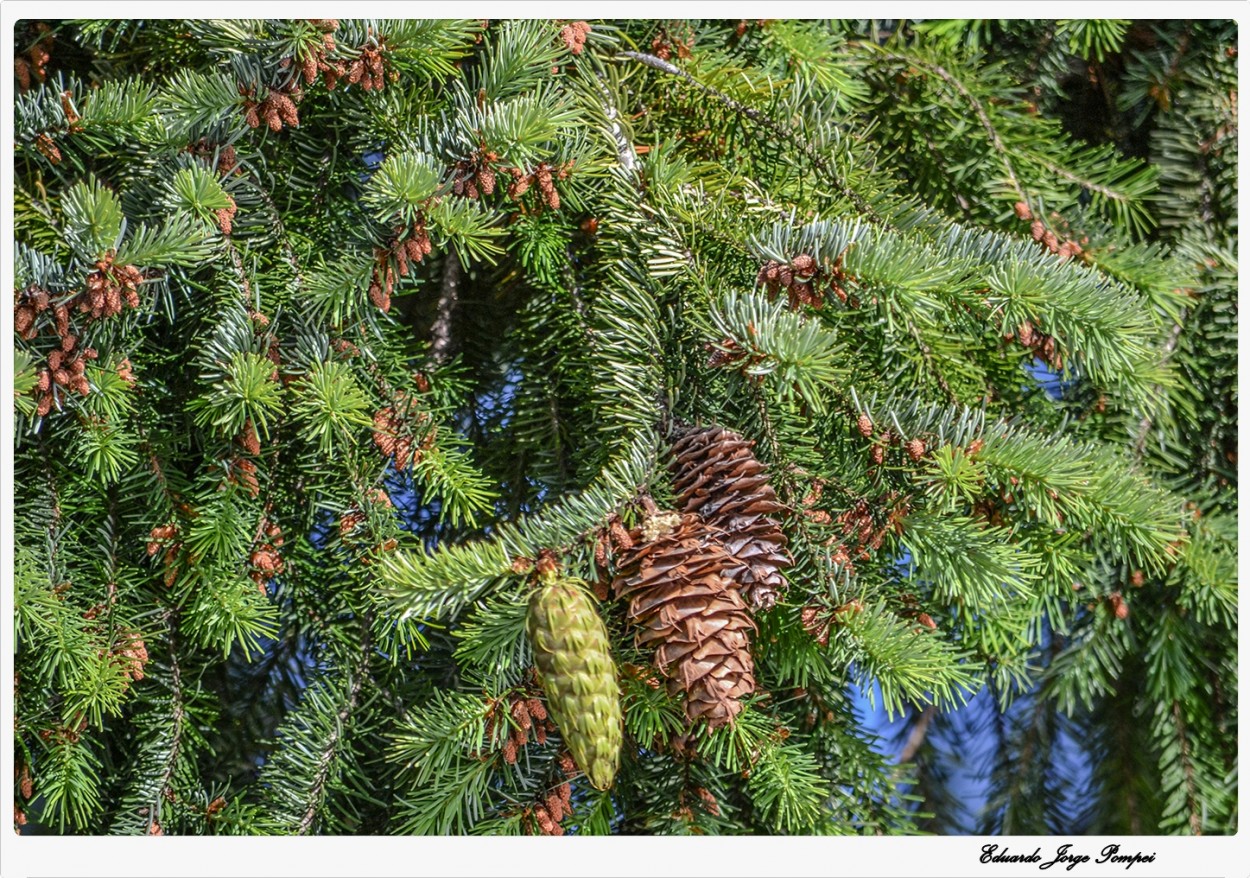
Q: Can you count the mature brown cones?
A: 2